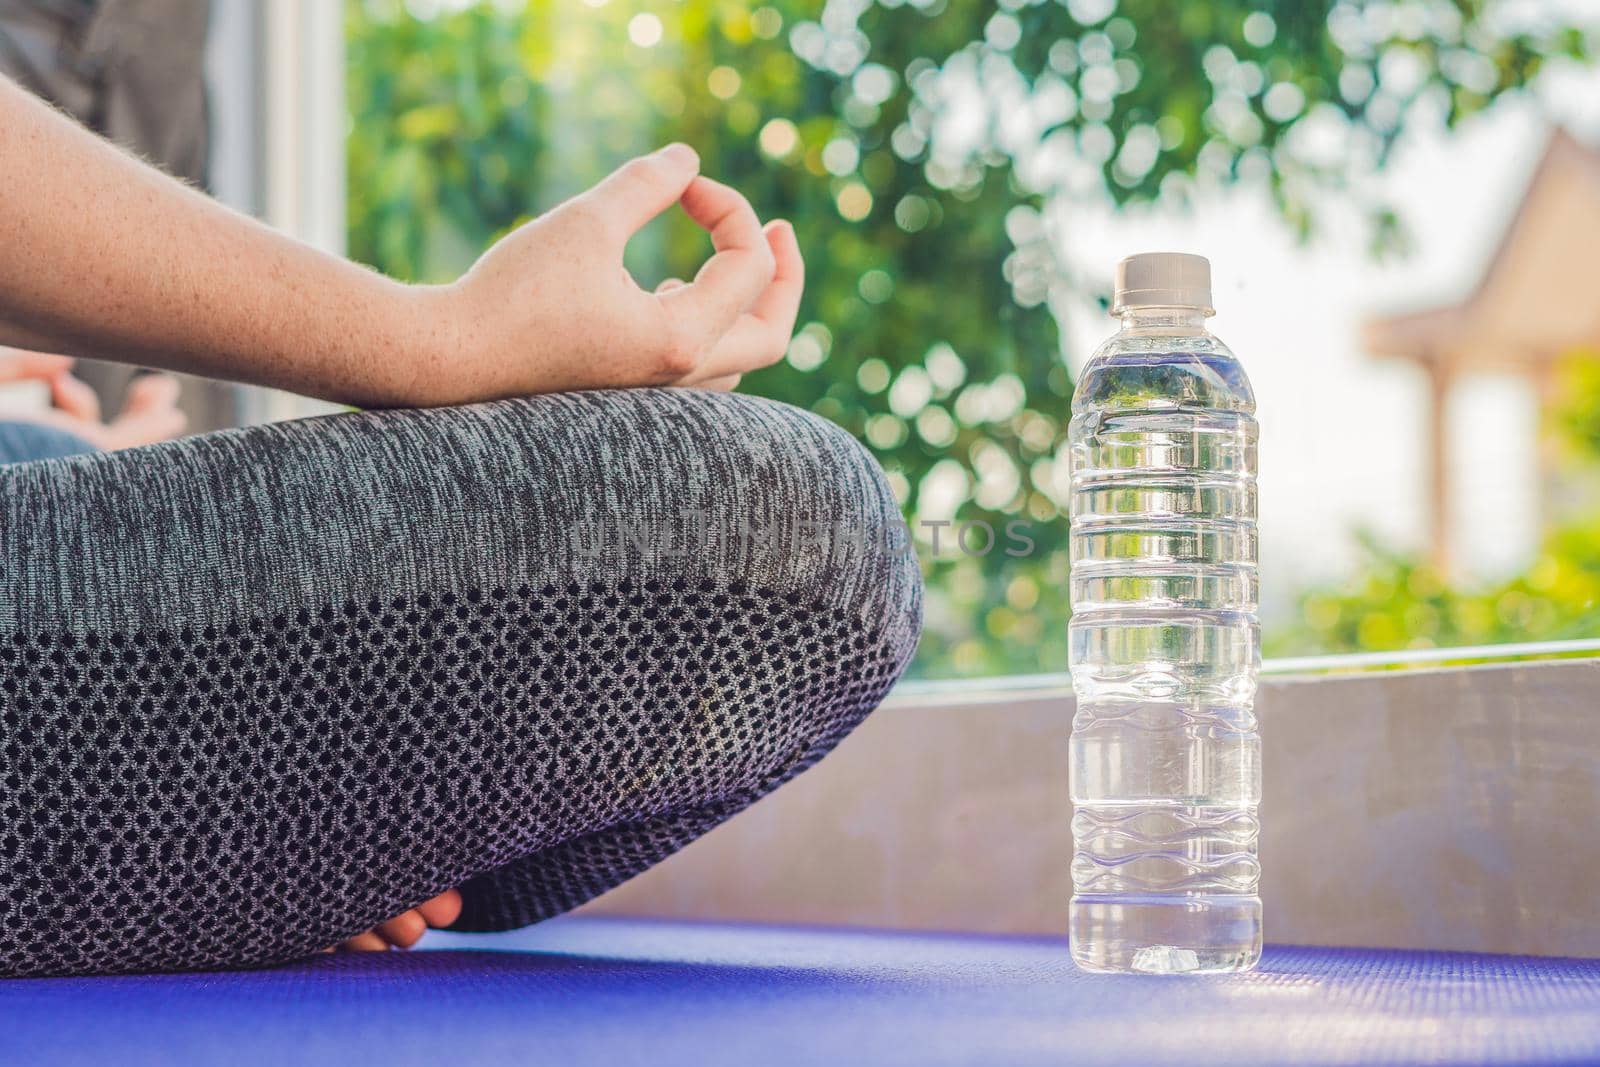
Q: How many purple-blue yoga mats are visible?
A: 1